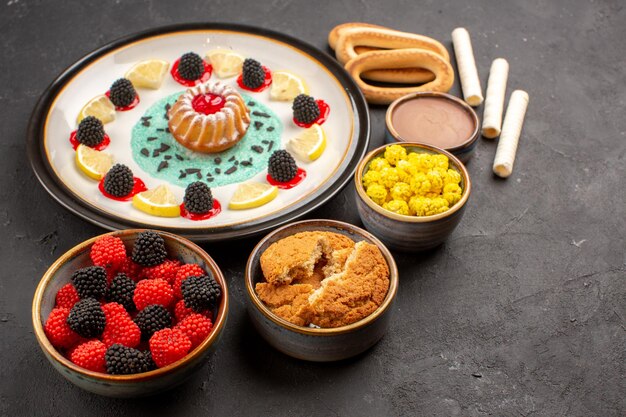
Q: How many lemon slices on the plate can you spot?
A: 8